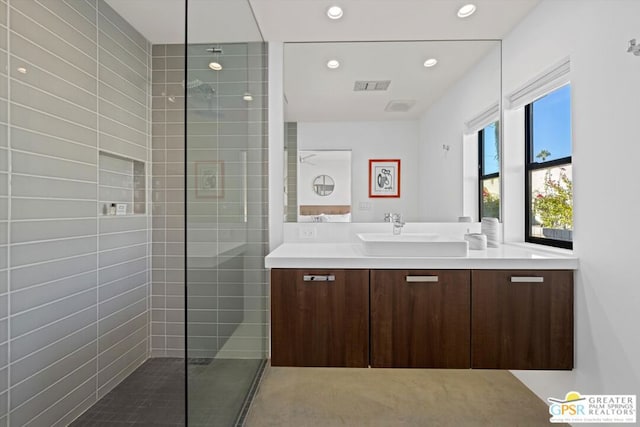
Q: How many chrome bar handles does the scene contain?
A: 3